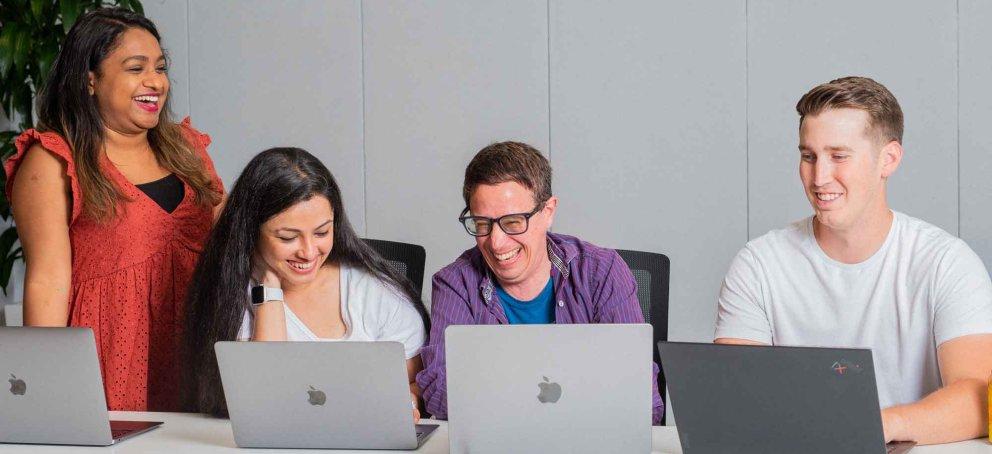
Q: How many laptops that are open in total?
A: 4